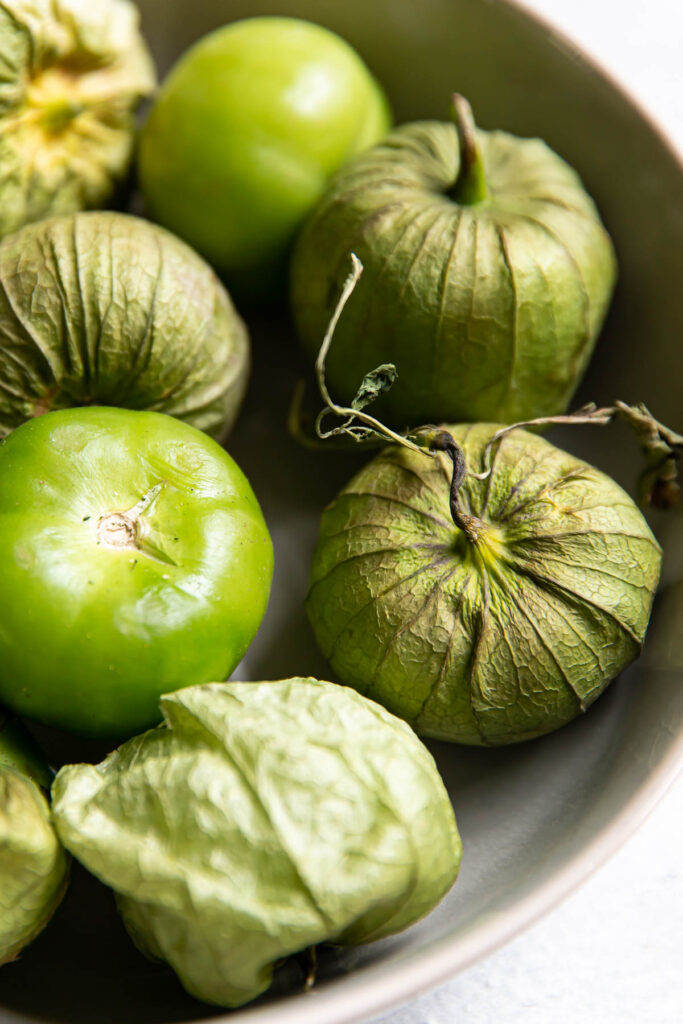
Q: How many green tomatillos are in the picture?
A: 8